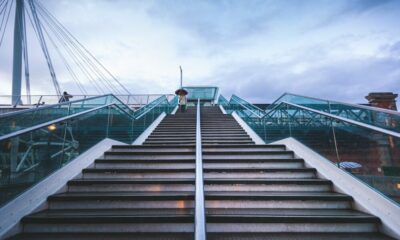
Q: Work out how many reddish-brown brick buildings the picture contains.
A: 1